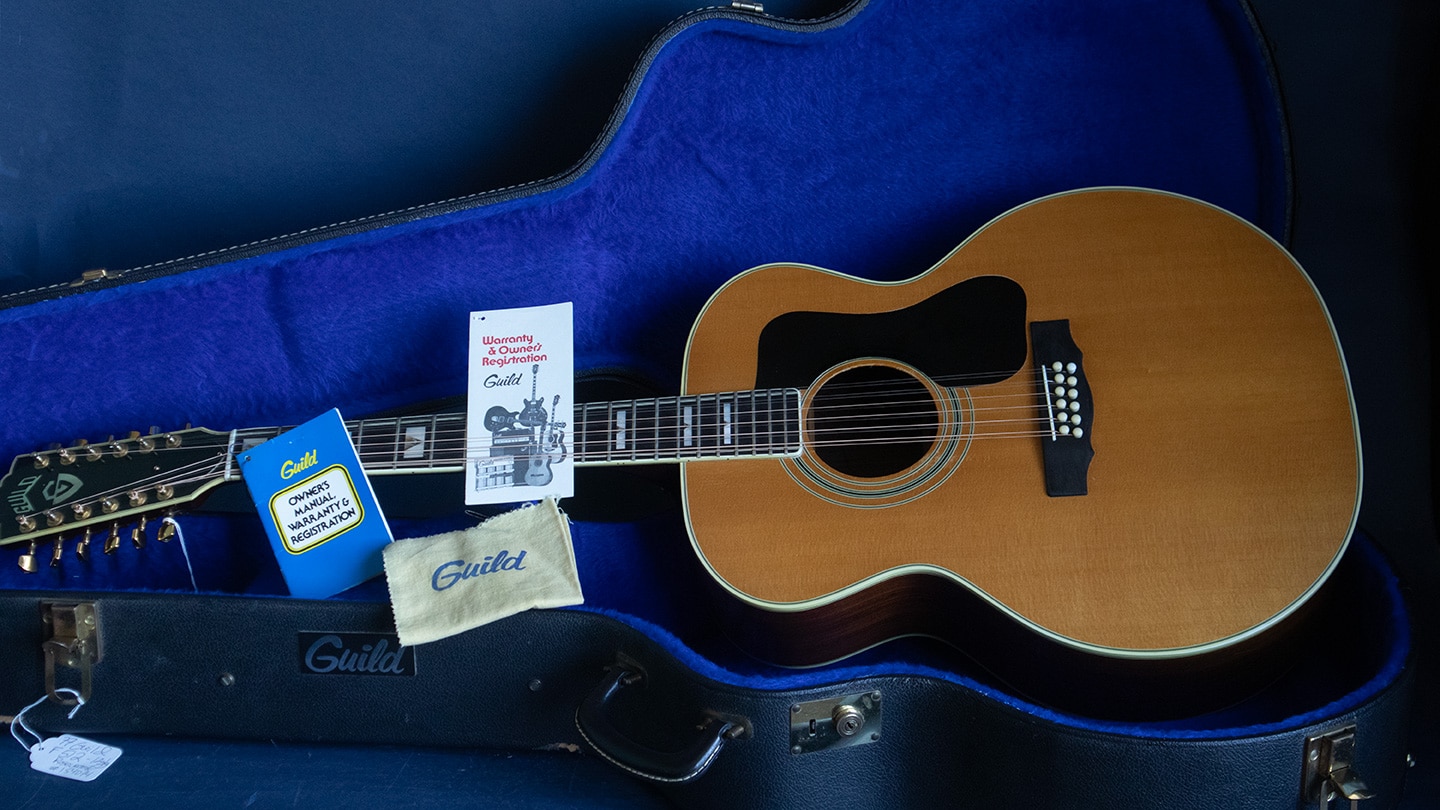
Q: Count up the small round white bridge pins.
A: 12